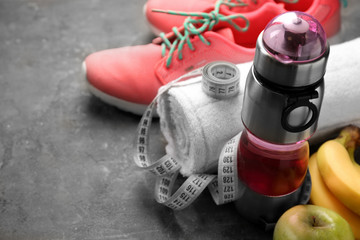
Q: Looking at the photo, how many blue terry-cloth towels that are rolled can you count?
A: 0